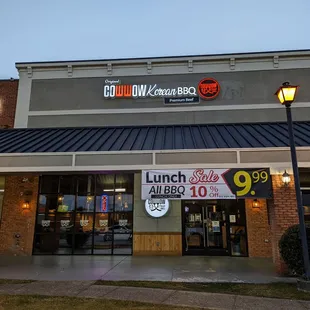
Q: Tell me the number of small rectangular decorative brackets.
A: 7